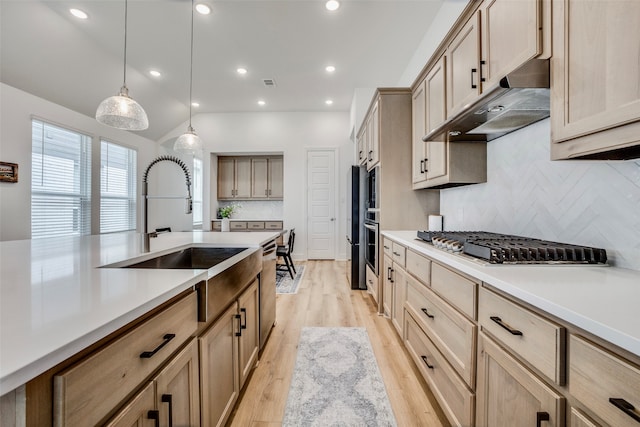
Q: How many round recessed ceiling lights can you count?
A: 9